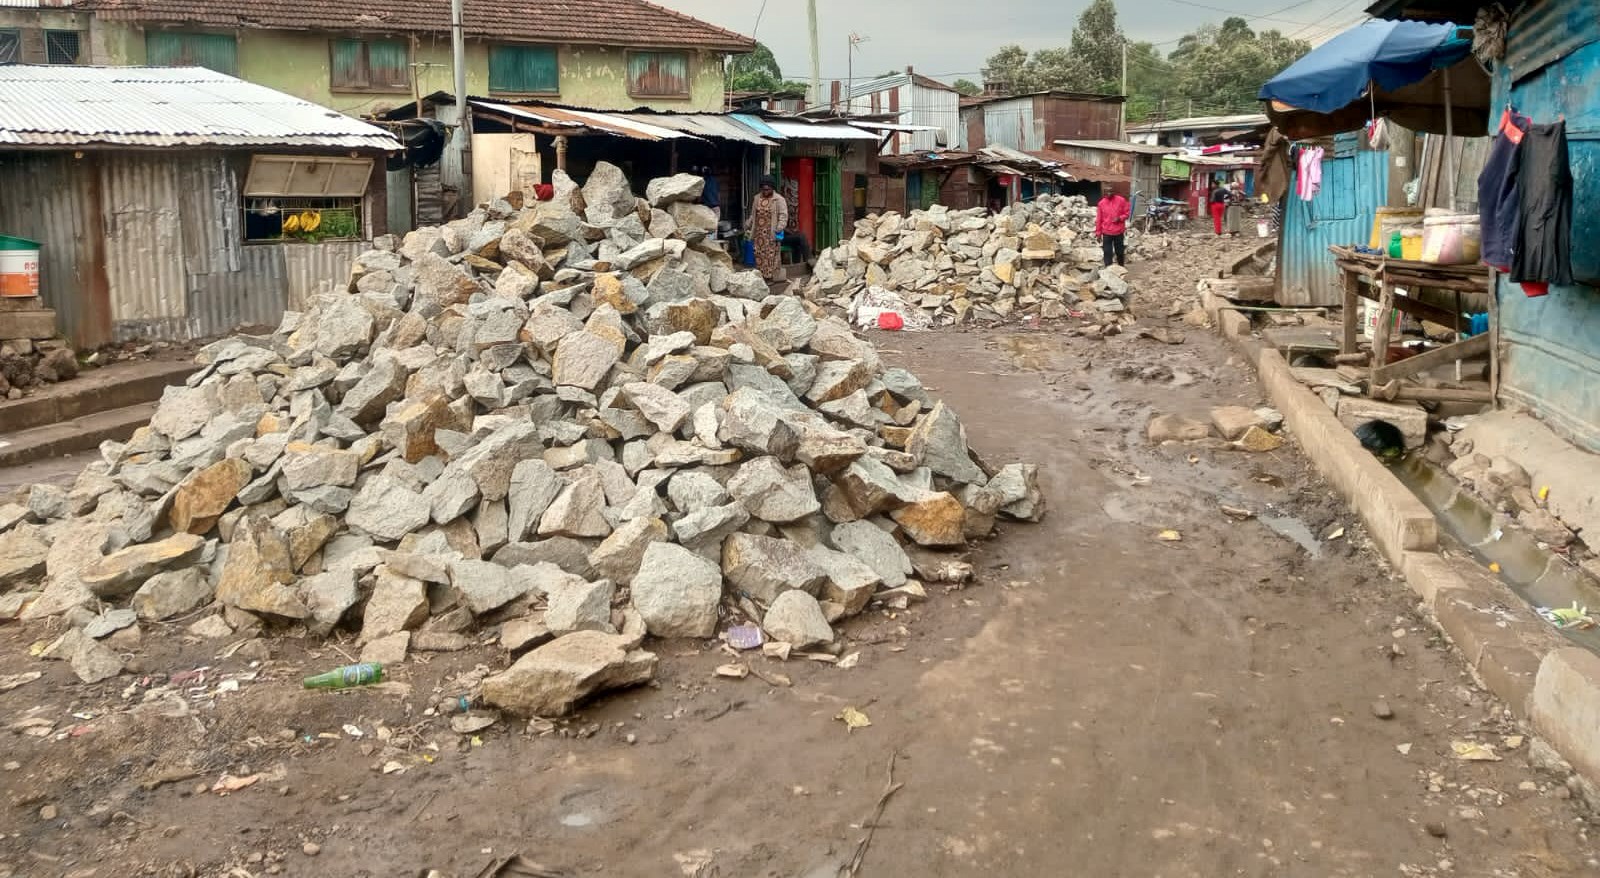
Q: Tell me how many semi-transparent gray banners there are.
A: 0